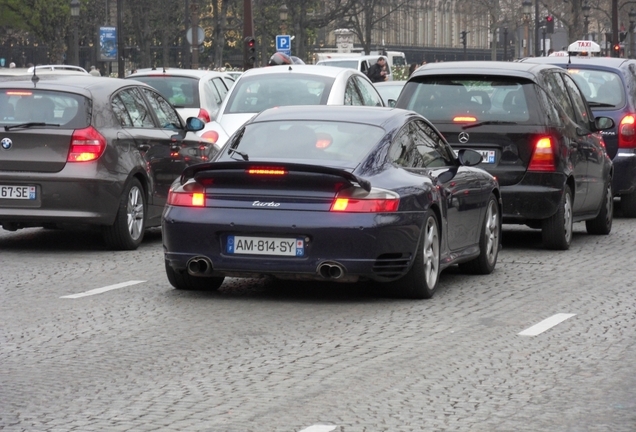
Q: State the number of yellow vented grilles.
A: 0